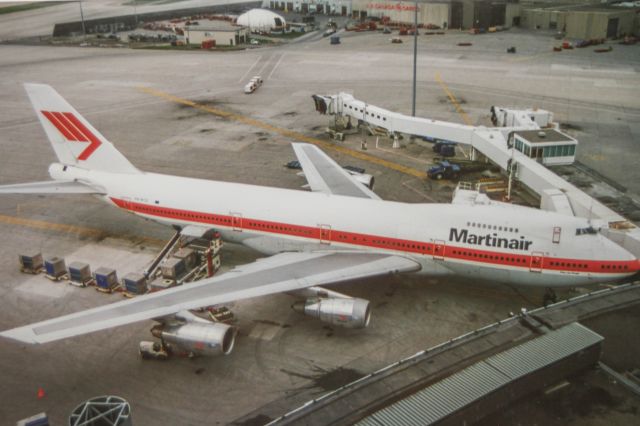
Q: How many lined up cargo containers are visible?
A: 5